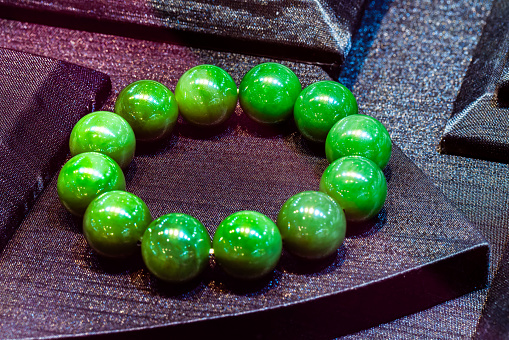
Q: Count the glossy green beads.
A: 12